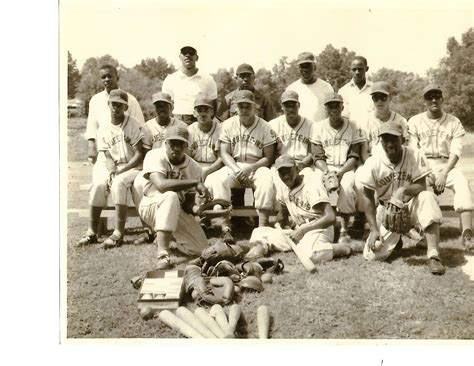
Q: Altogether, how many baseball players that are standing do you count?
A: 5